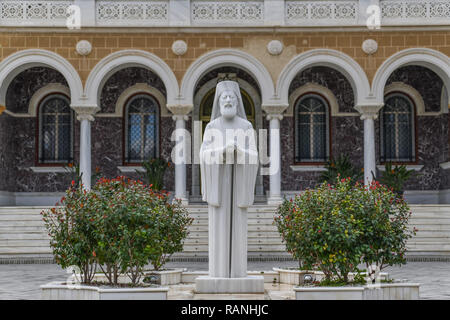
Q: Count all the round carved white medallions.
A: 4